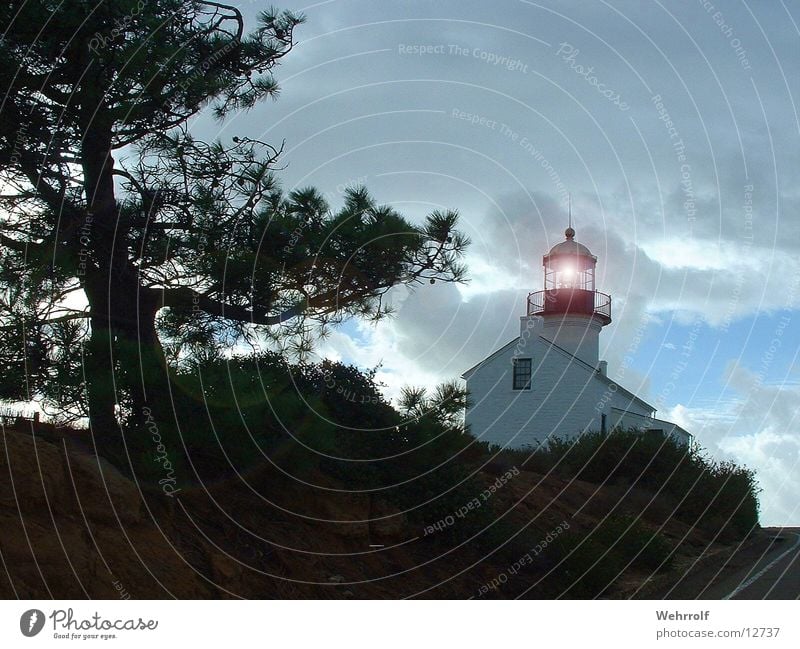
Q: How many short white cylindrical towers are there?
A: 1